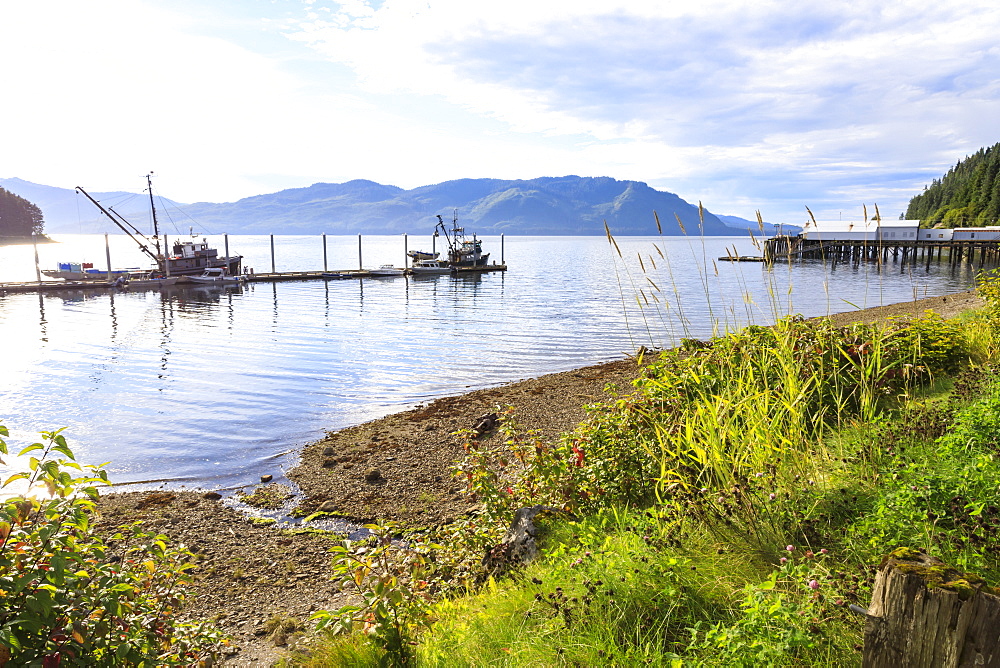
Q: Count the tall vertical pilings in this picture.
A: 11